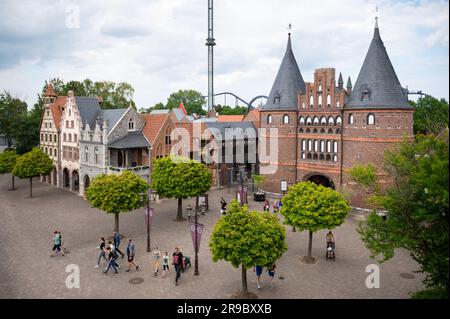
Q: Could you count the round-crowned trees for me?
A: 6